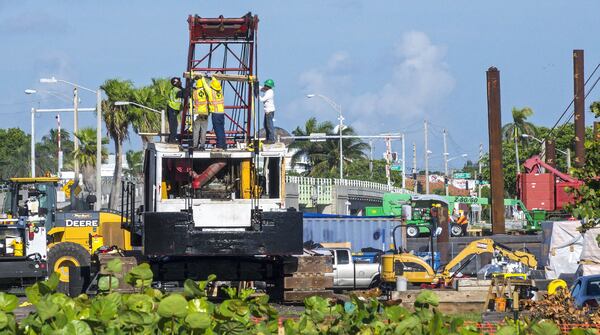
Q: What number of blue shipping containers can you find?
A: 1